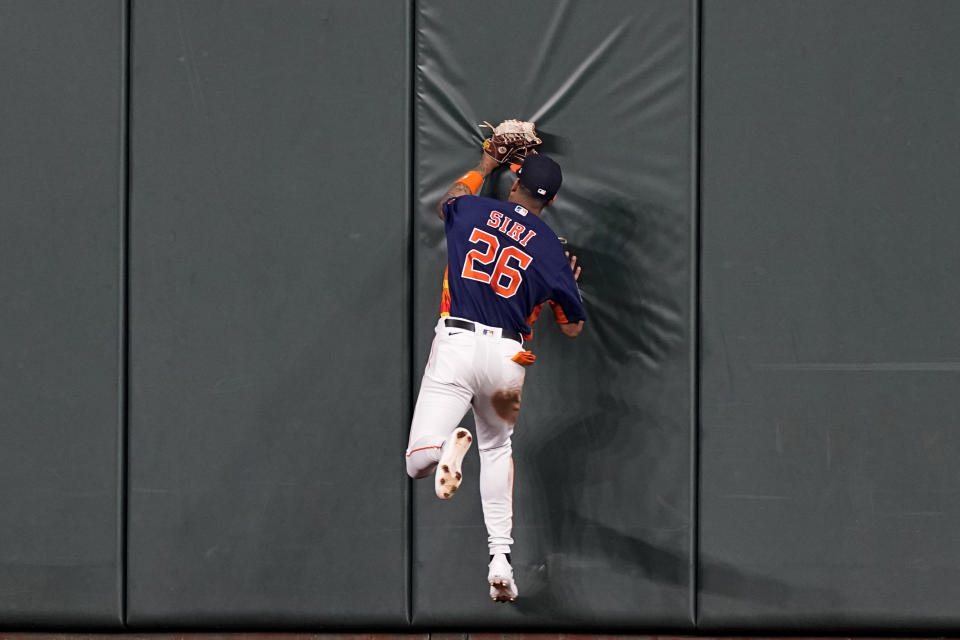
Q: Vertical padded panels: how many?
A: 4